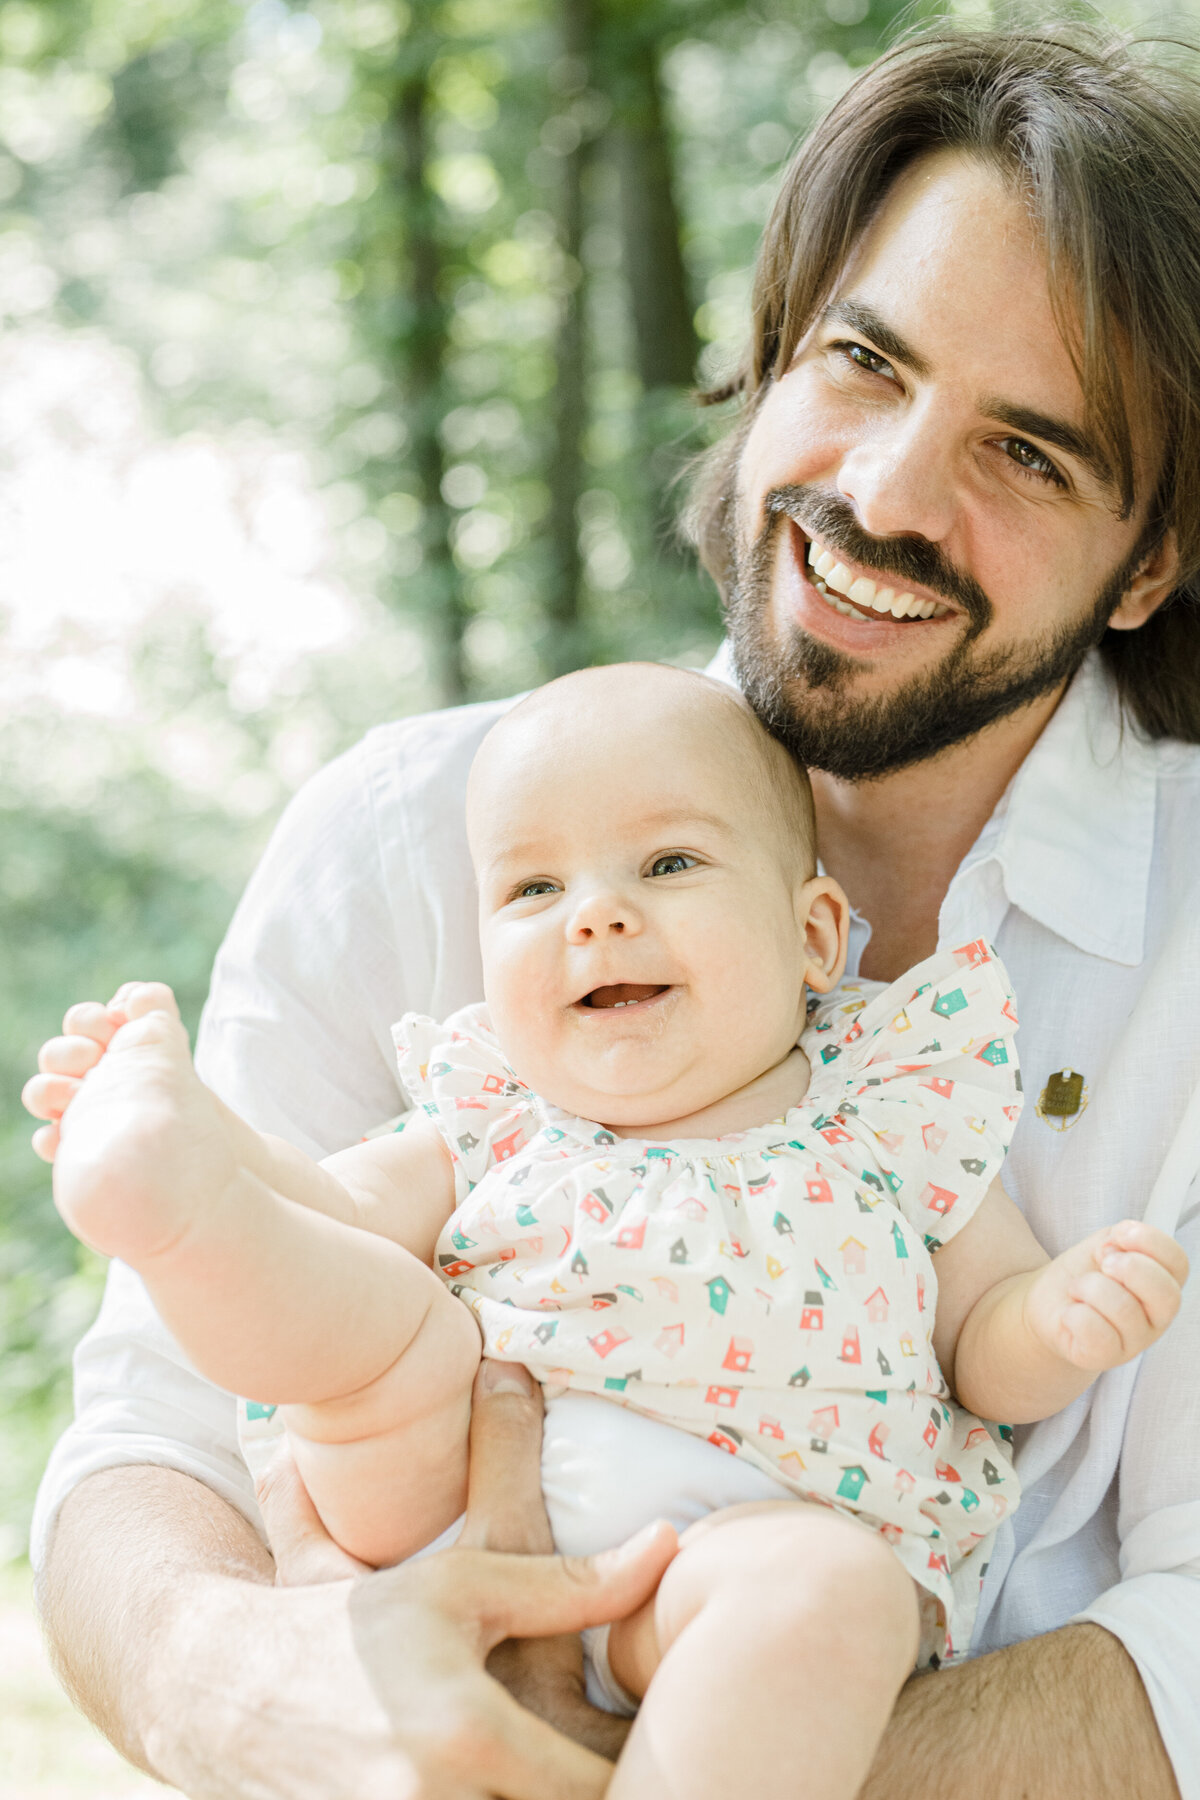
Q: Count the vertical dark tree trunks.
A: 3